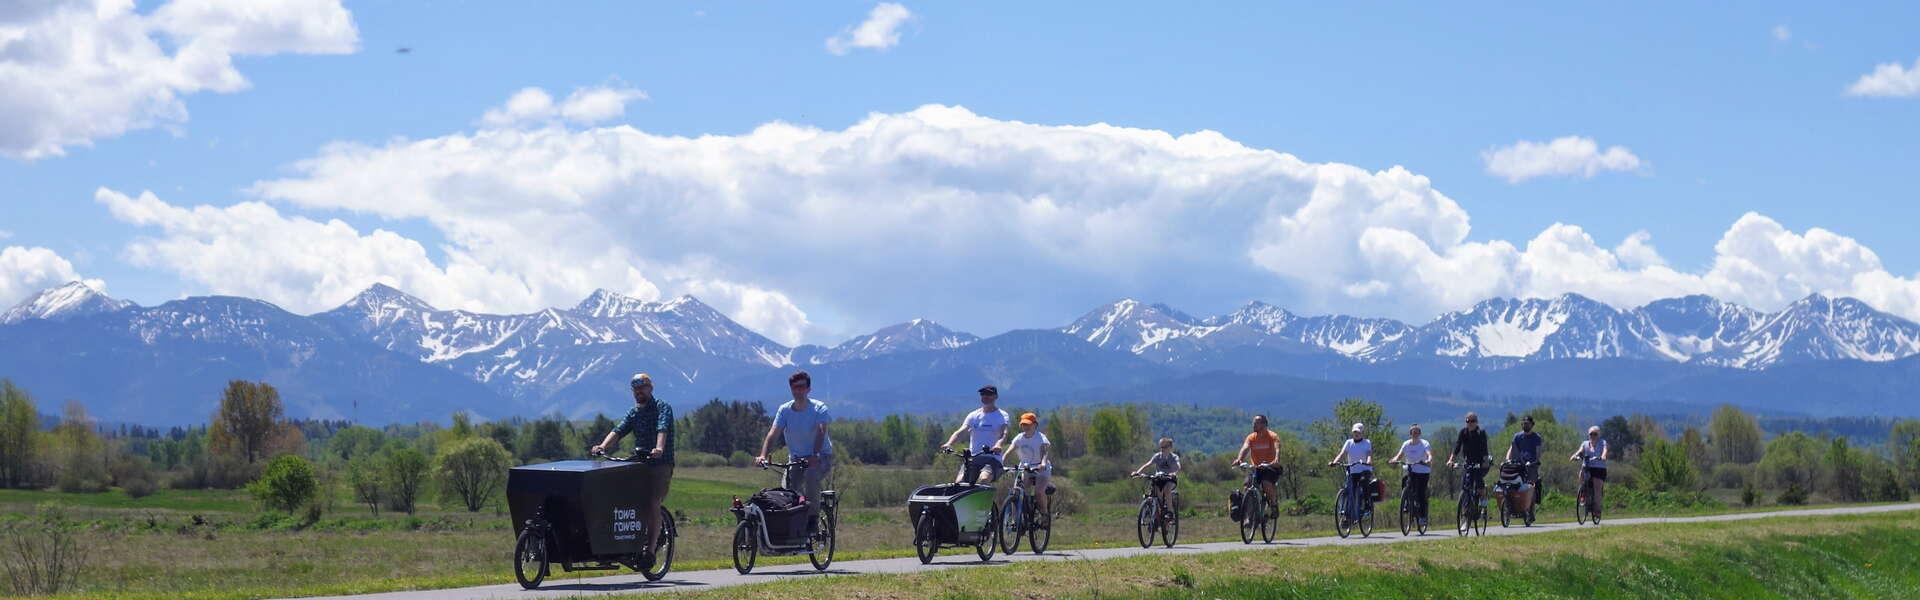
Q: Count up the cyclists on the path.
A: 11